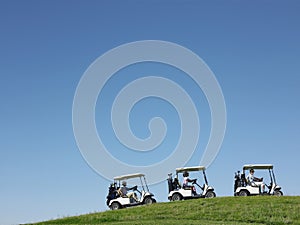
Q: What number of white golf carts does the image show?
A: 3